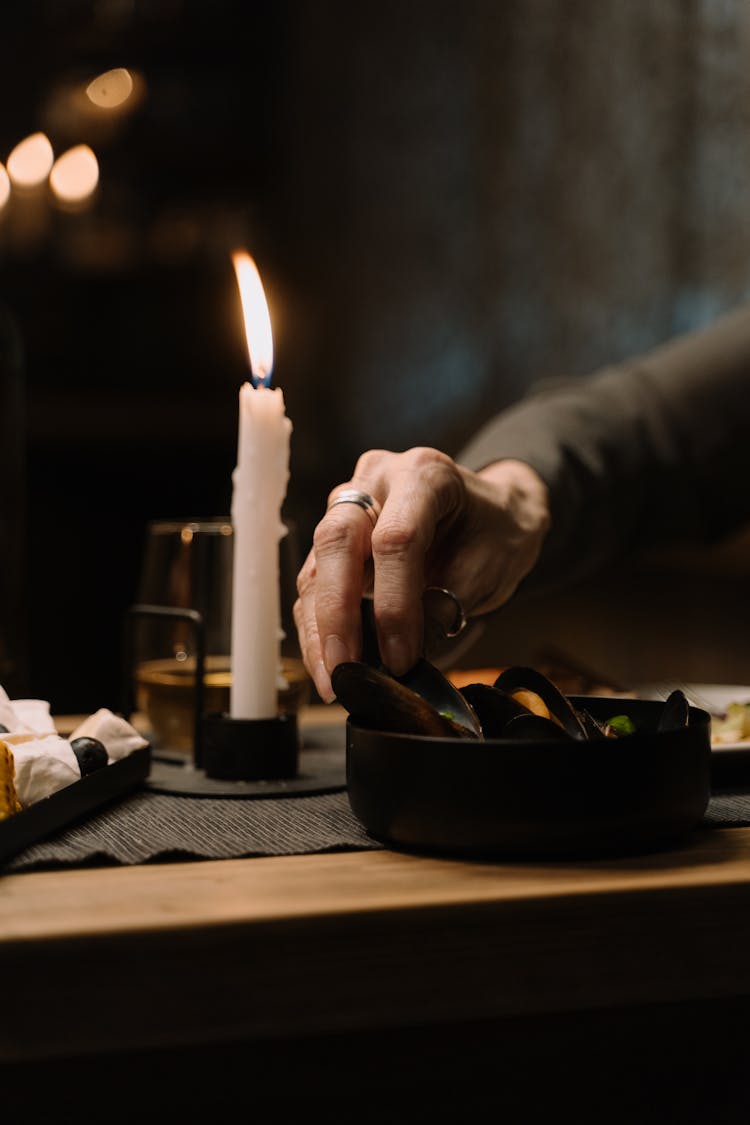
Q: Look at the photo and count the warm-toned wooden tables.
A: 1